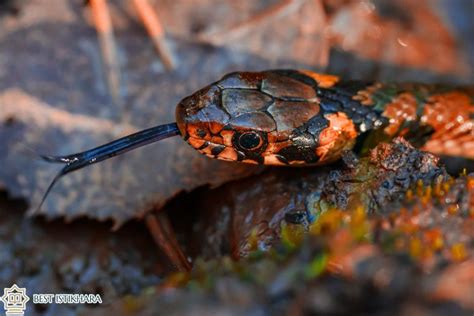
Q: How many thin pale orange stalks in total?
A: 2